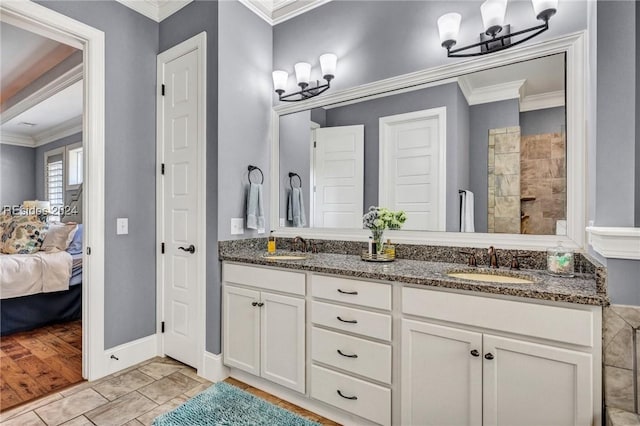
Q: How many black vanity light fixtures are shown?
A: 2